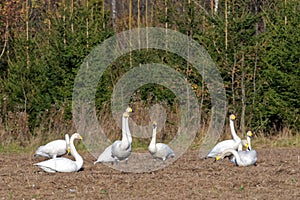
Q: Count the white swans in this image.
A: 9